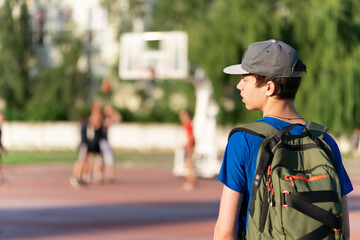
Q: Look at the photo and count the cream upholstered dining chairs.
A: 0